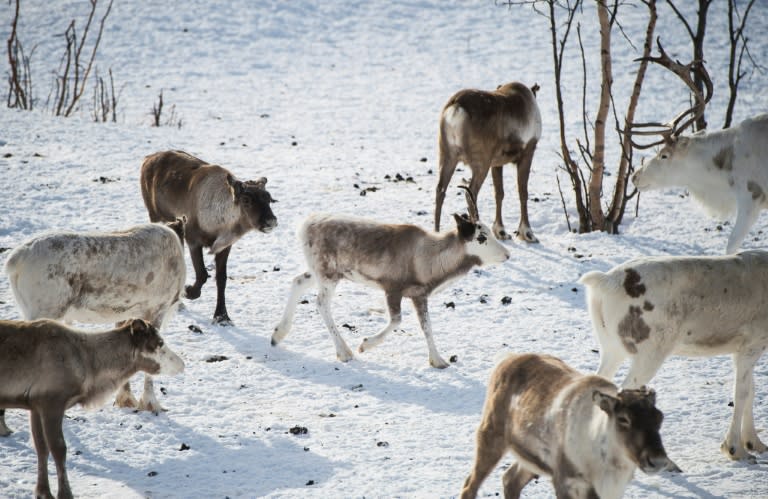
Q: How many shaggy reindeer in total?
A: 8